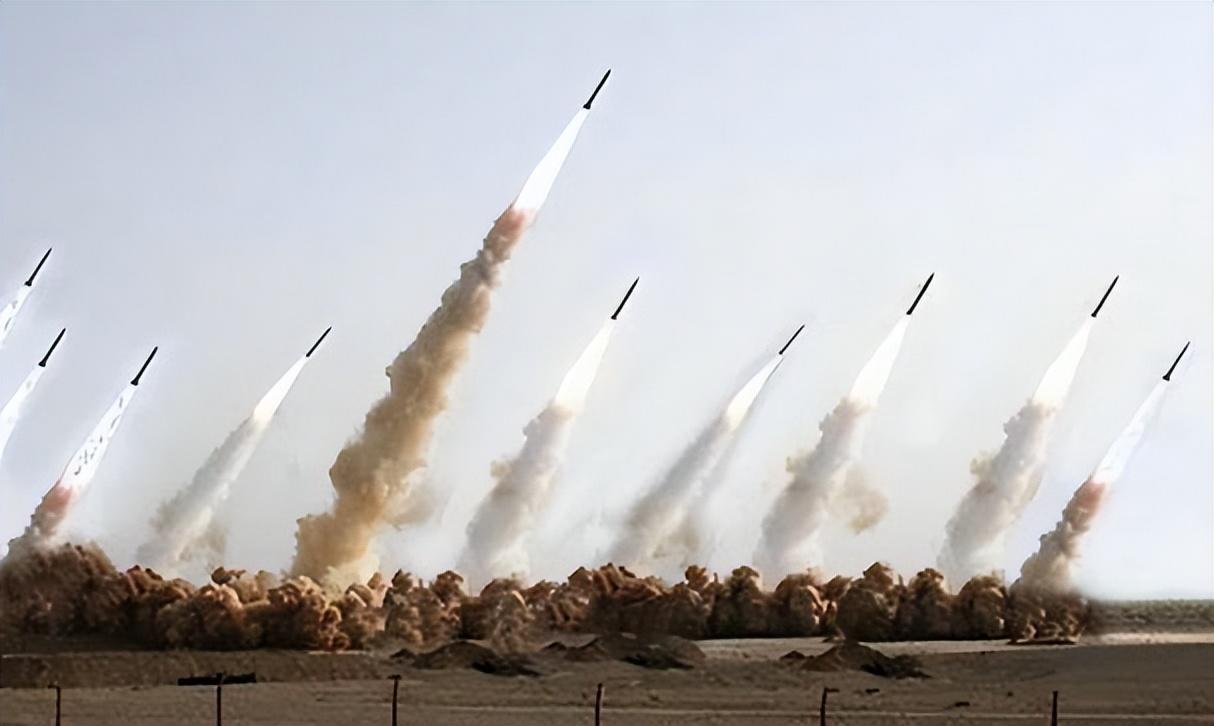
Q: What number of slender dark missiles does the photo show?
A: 10